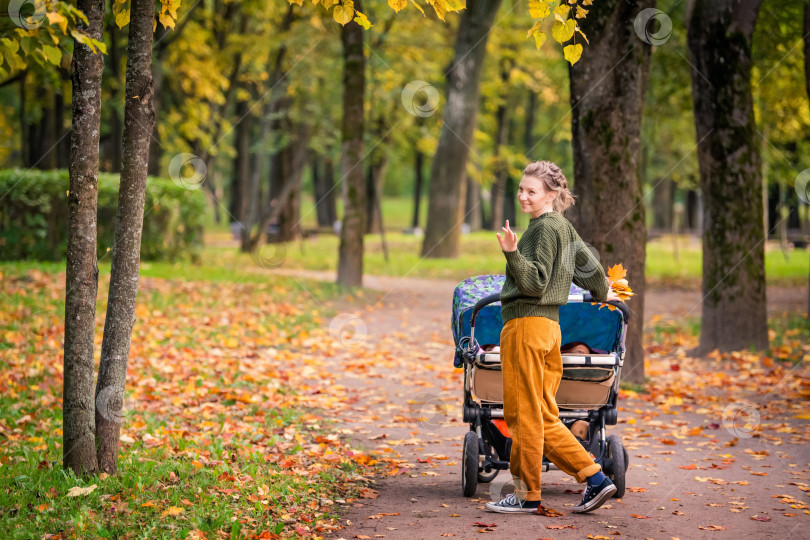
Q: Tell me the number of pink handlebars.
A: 0